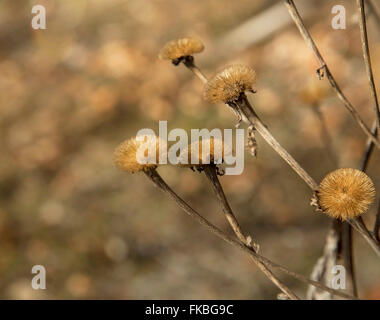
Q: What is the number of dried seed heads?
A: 5